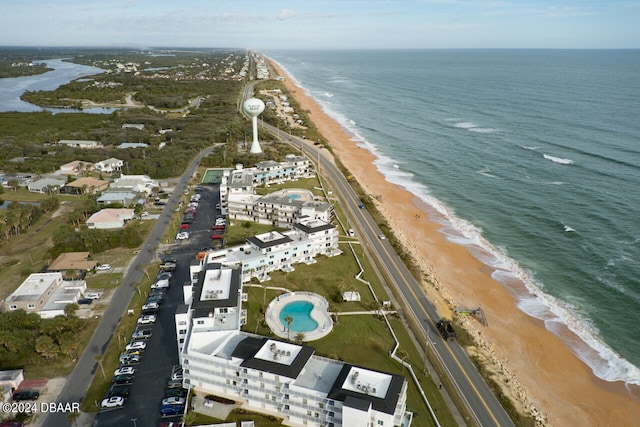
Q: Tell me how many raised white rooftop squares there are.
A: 5